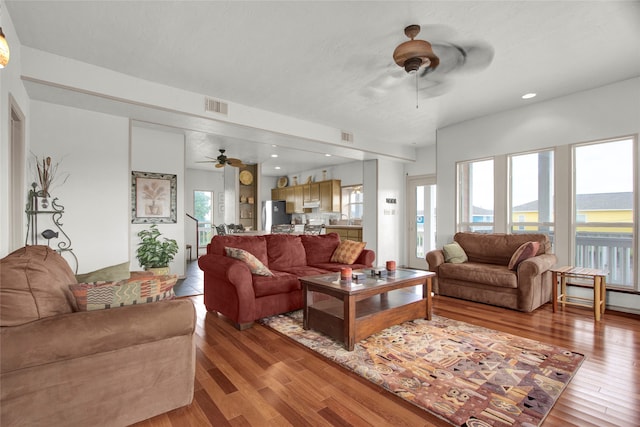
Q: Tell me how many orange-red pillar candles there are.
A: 2